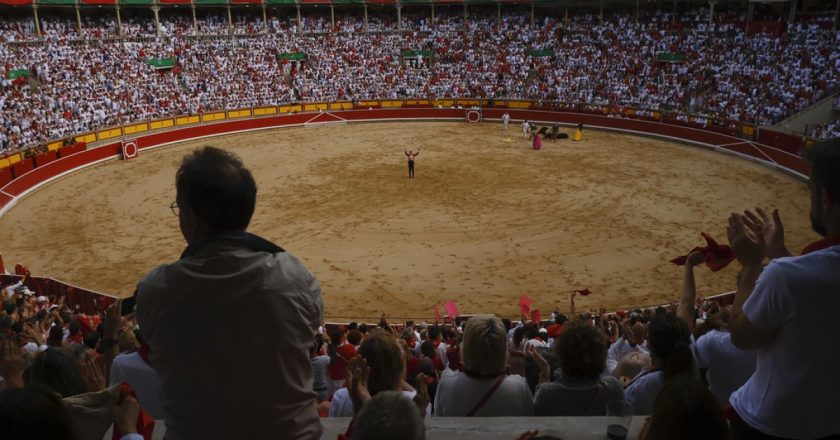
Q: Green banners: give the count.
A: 6